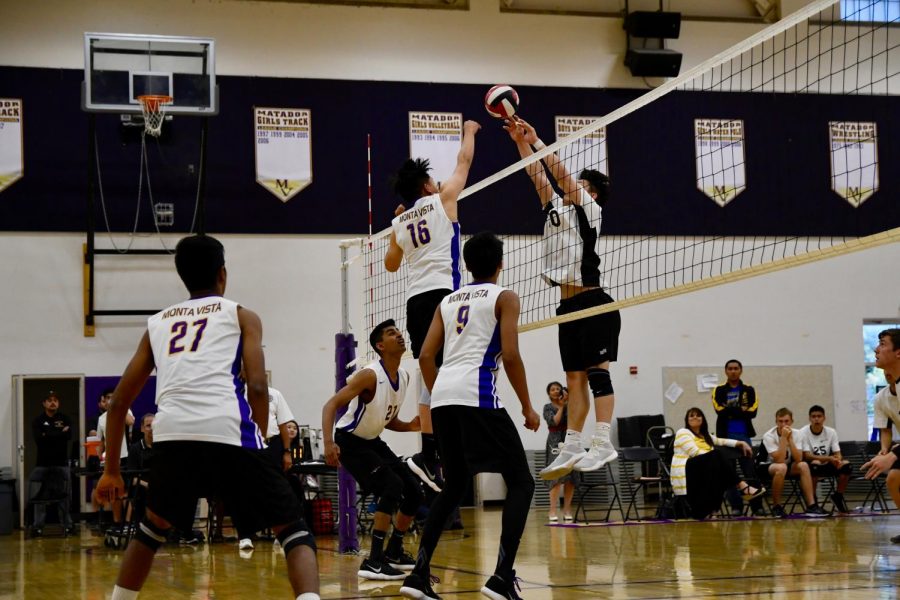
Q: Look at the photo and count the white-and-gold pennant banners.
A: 6